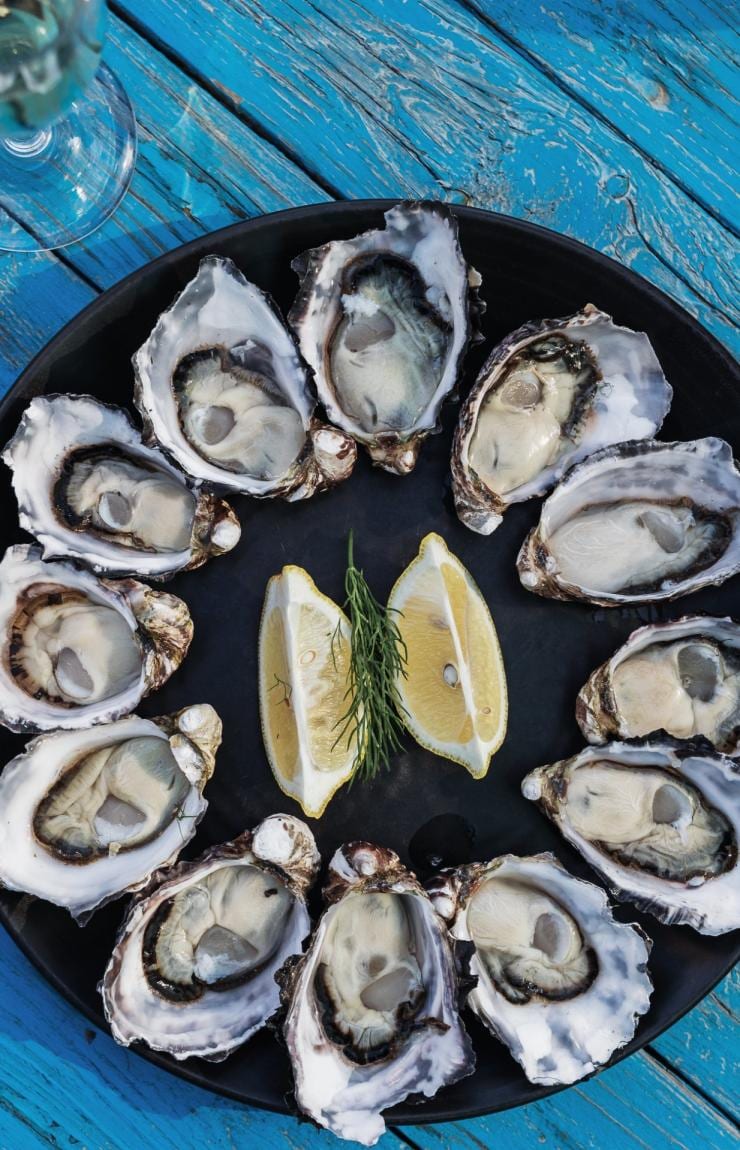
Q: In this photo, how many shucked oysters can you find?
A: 12